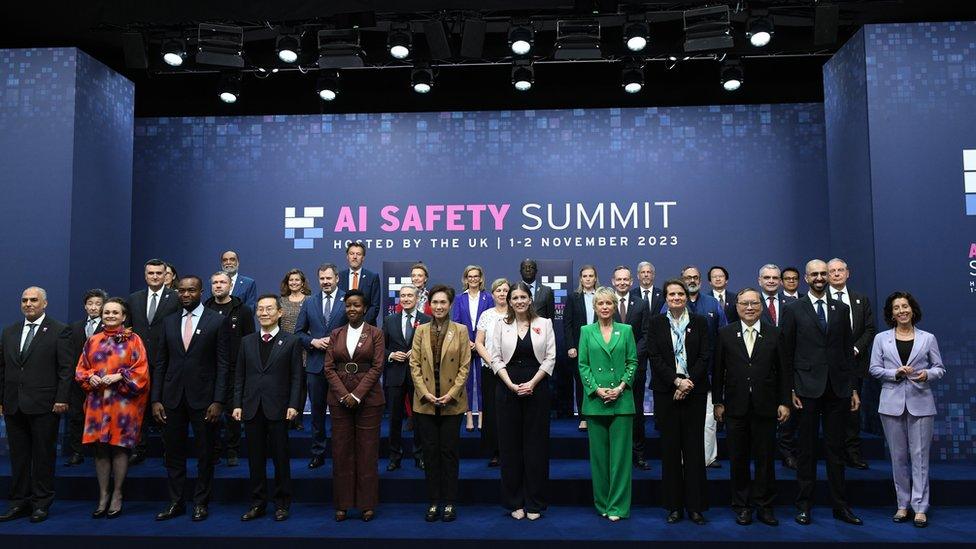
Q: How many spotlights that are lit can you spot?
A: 12